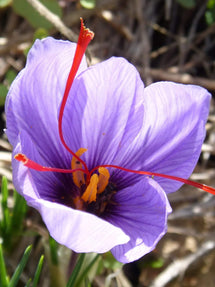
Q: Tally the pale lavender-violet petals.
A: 6